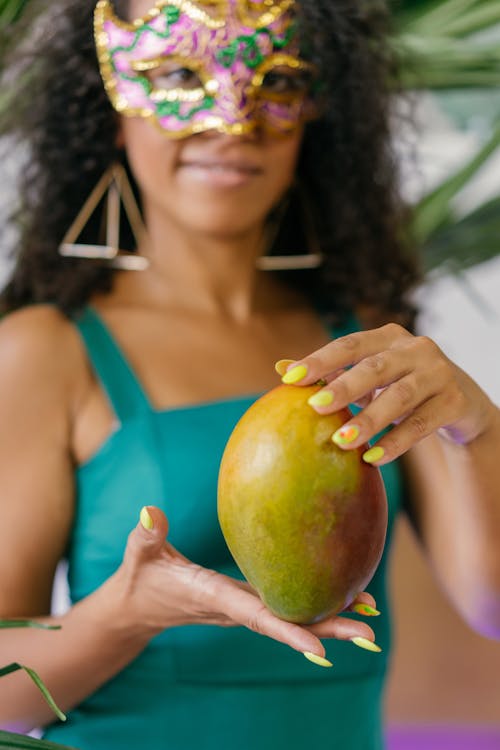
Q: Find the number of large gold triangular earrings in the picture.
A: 2